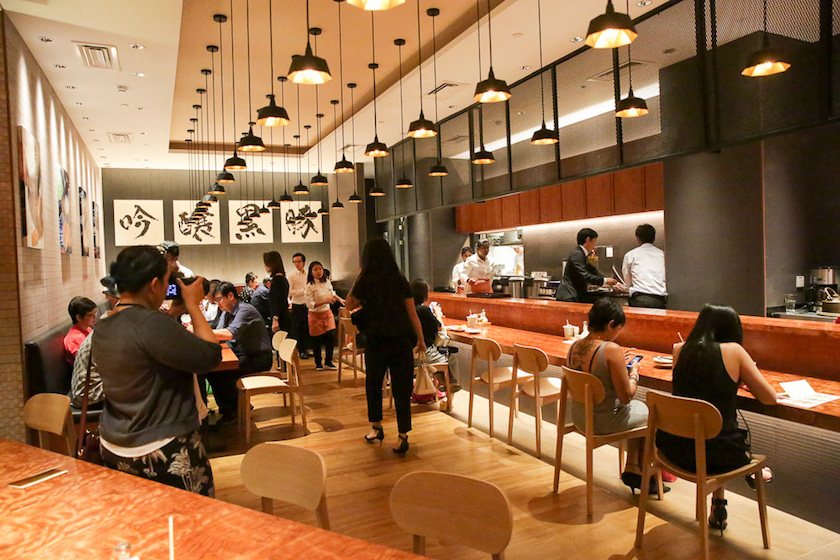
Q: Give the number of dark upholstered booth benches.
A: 1